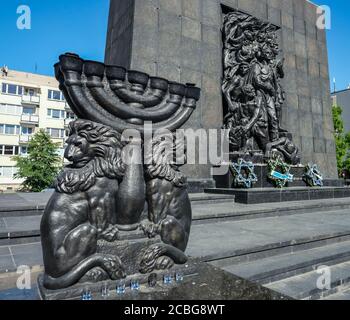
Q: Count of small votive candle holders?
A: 7